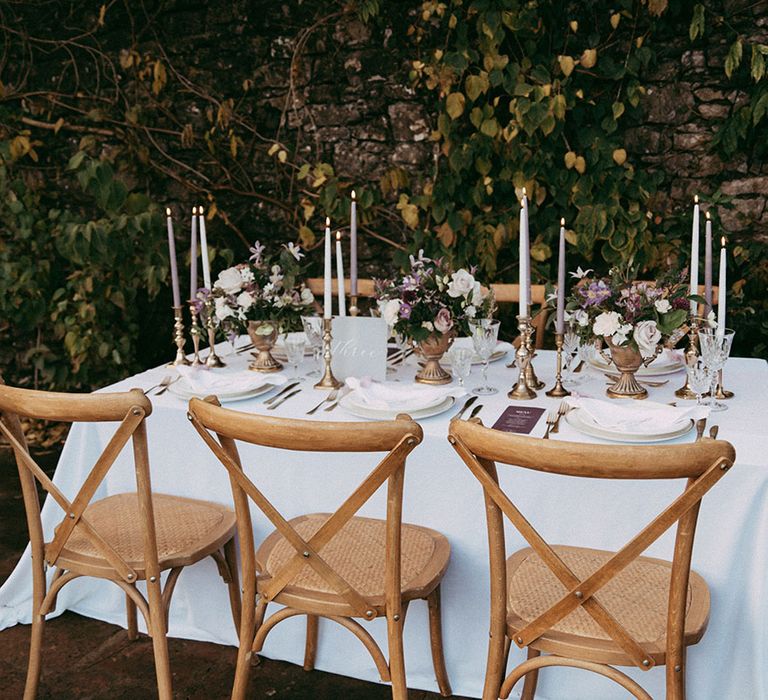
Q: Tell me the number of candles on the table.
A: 12